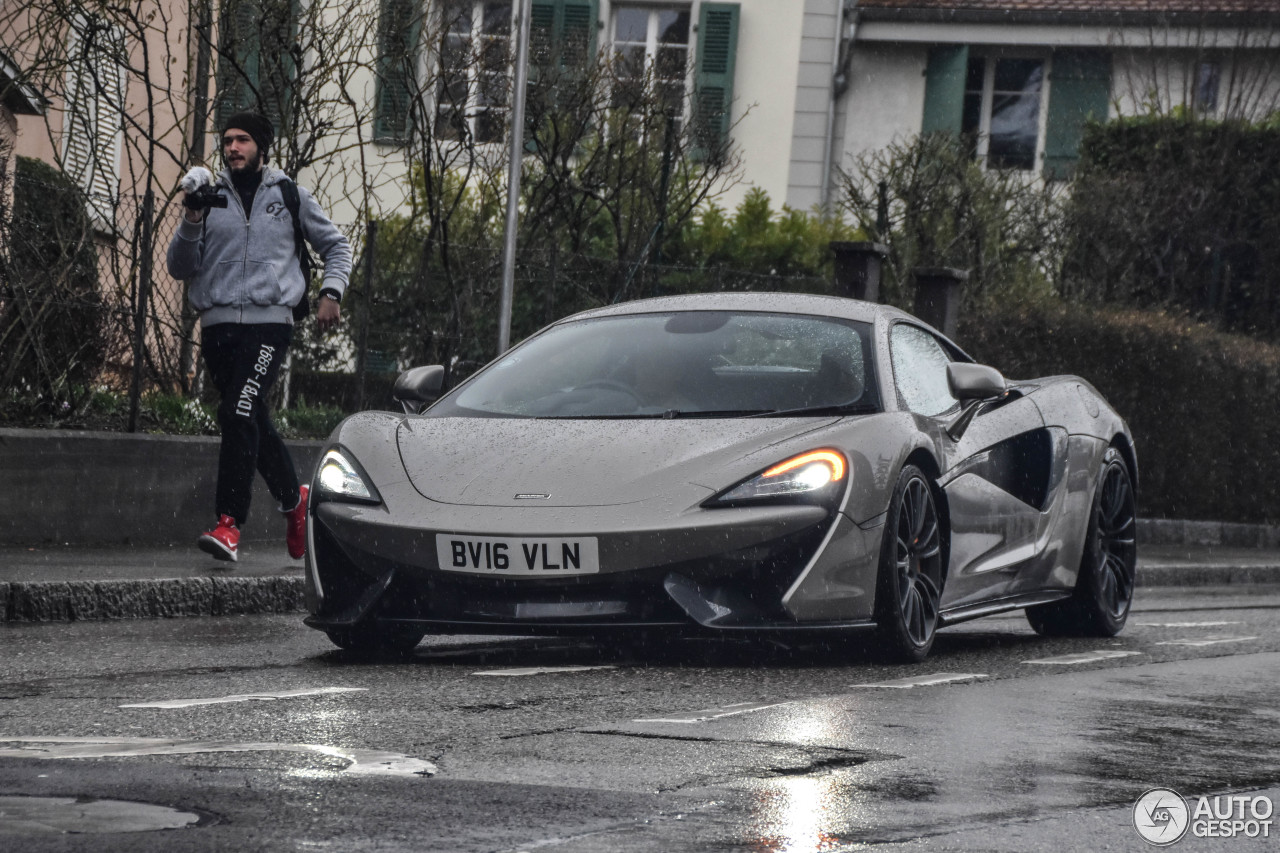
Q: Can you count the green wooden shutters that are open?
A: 6